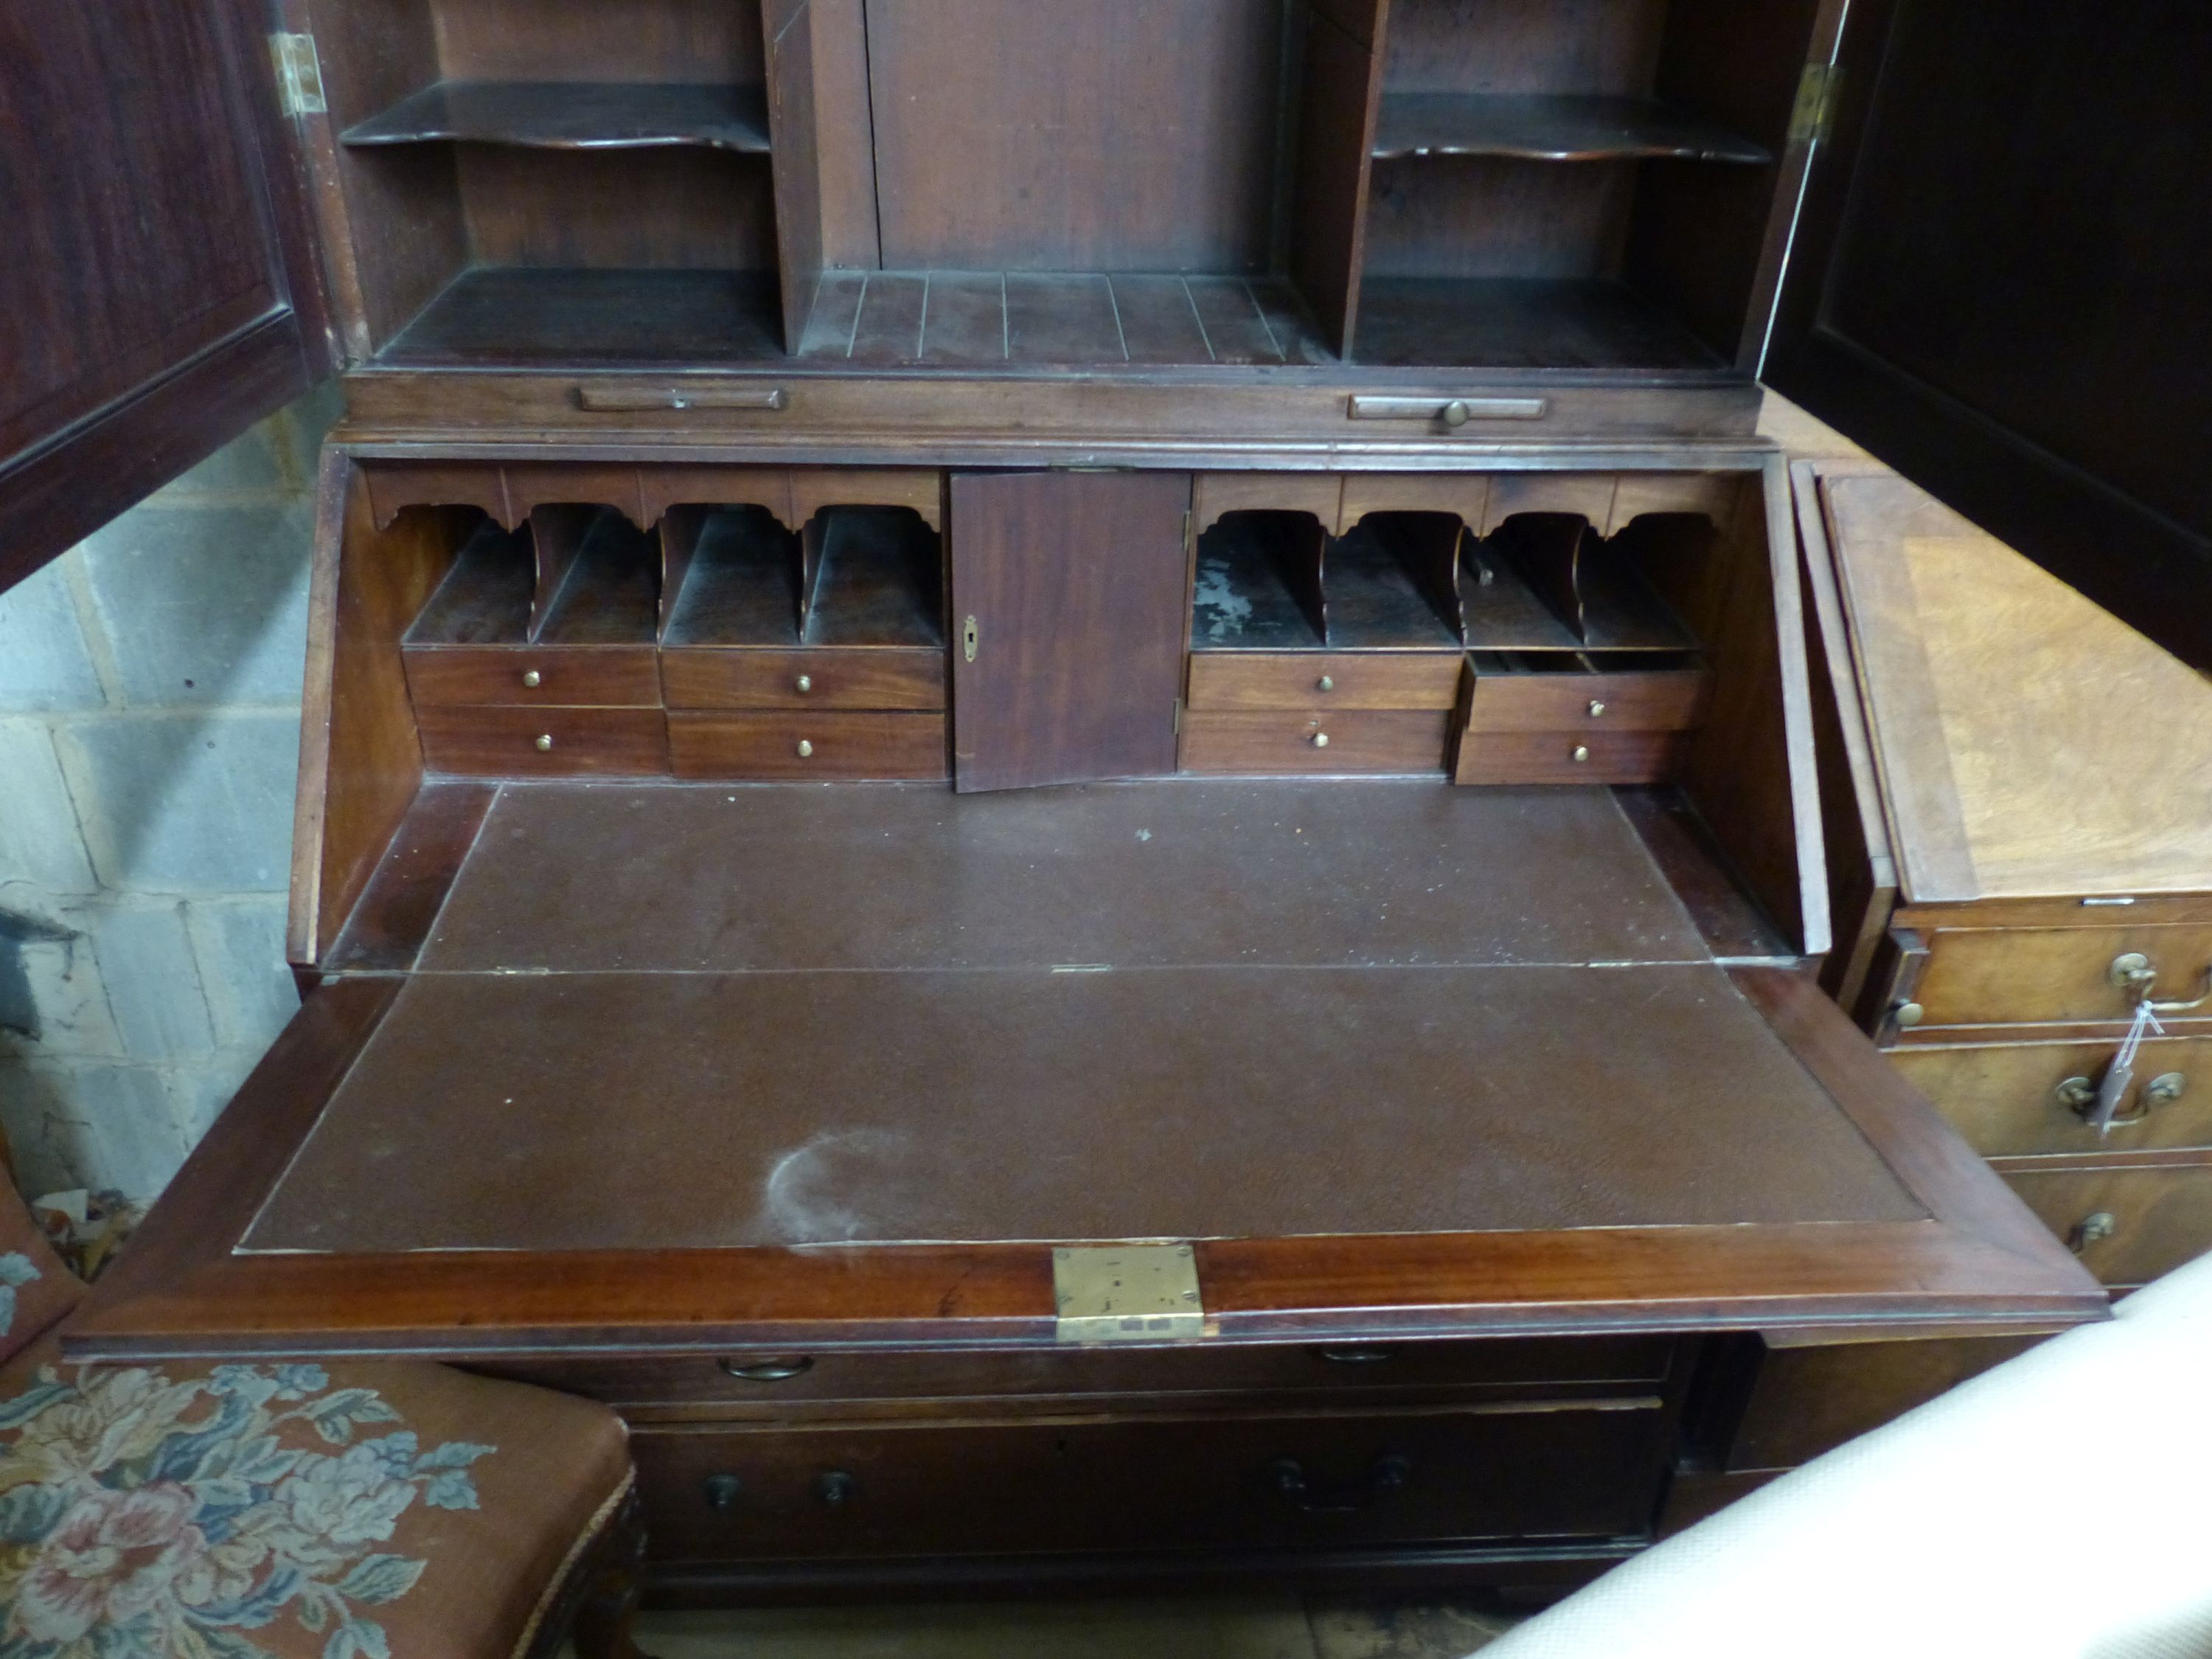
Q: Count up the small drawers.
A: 8